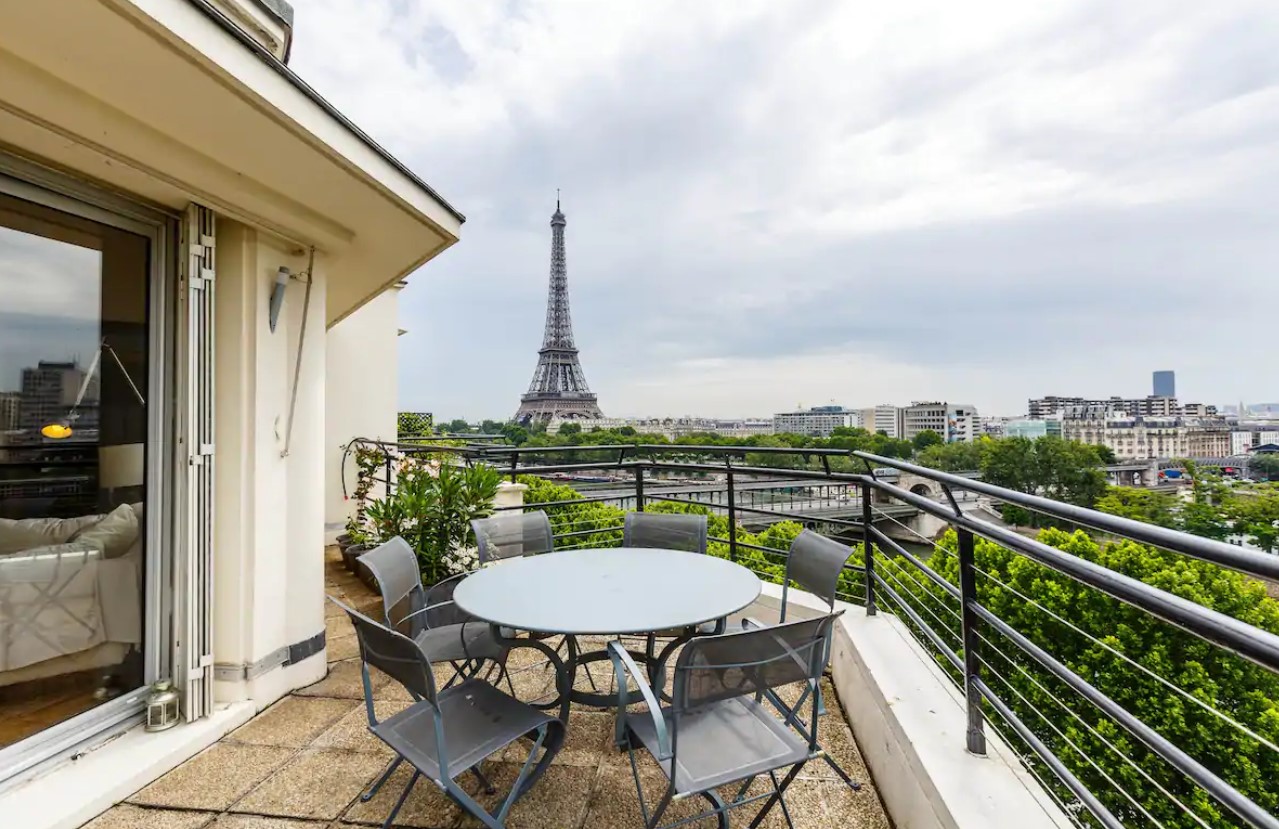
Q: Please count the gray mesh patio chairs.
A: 6